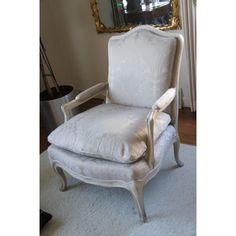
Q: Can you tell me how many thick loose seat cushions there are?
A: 1